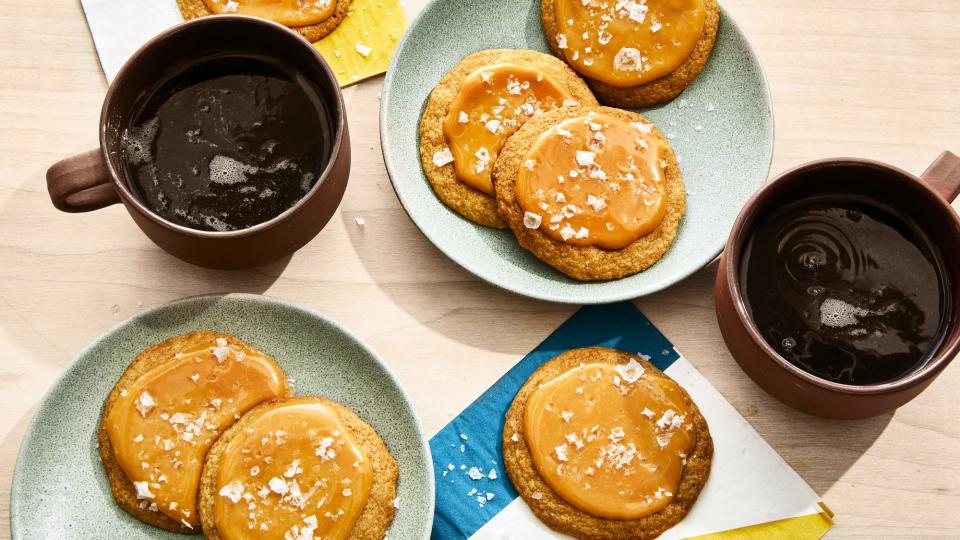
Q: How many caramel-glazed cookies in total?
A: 7